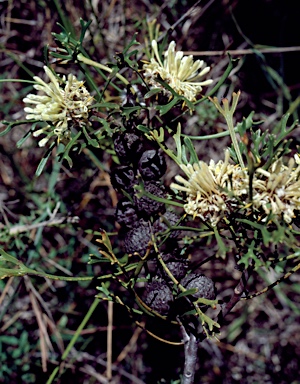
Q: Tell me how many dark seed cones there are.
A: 10